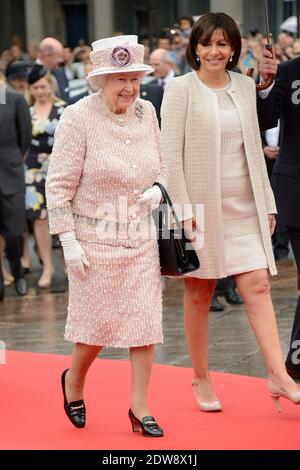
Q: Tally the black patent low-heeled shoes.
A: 2